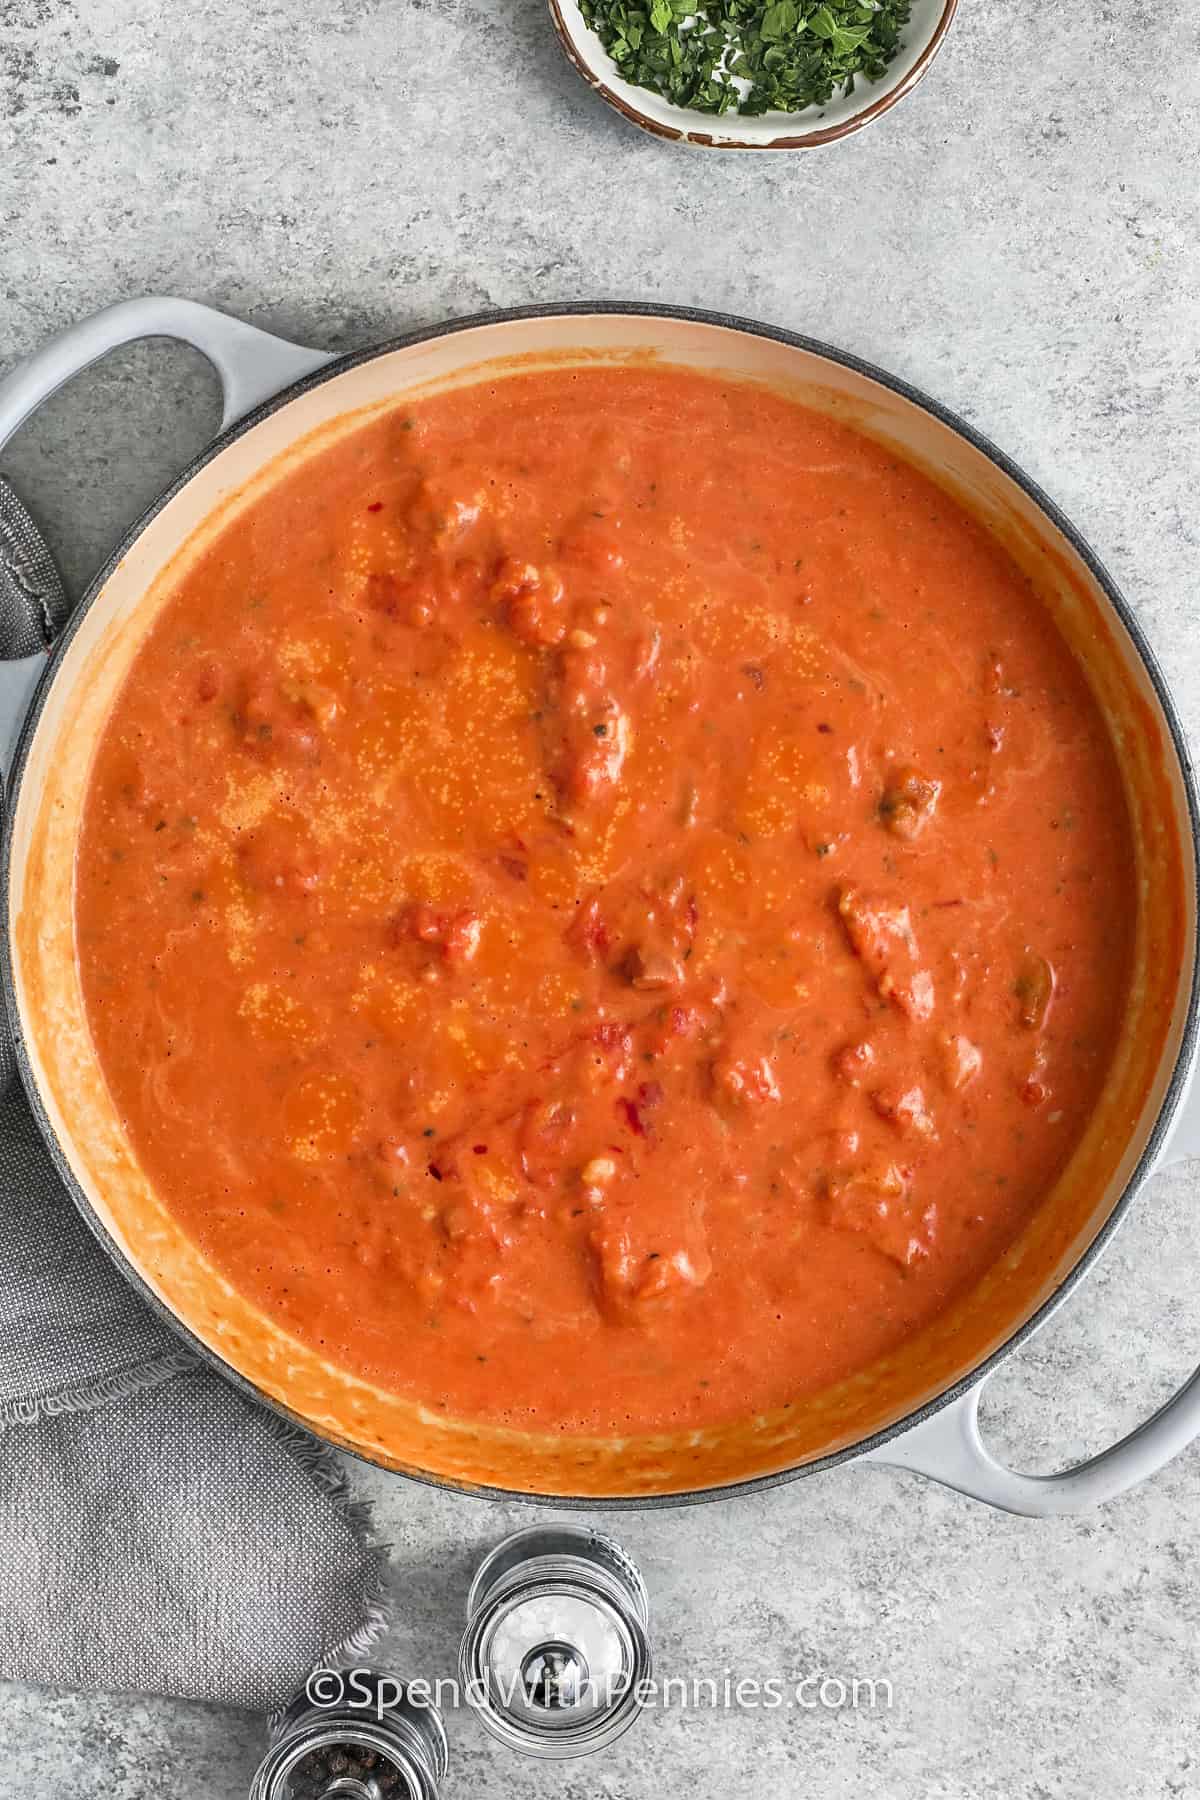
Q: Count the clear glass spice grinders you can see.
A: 2